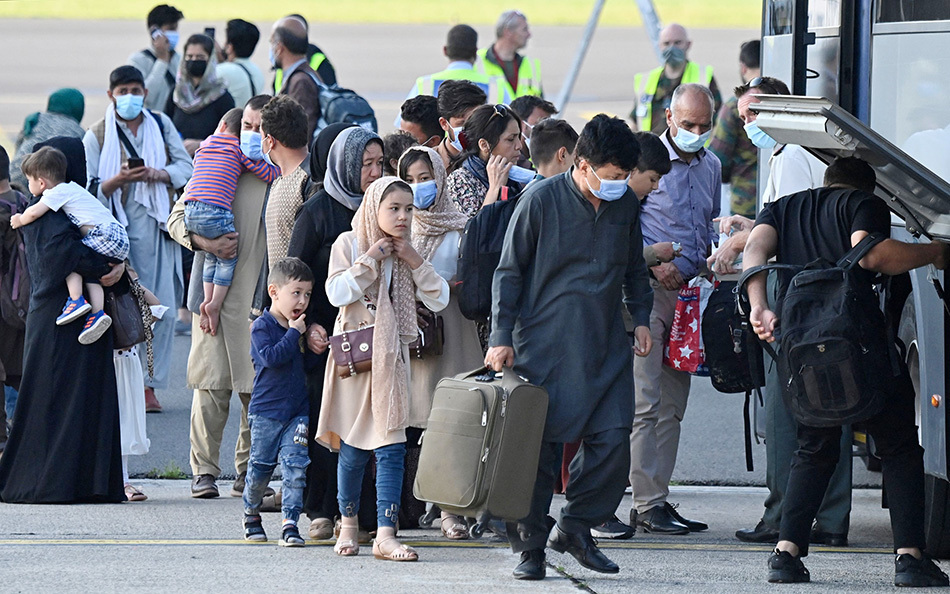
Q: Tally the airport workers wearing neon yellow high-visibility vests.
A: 4